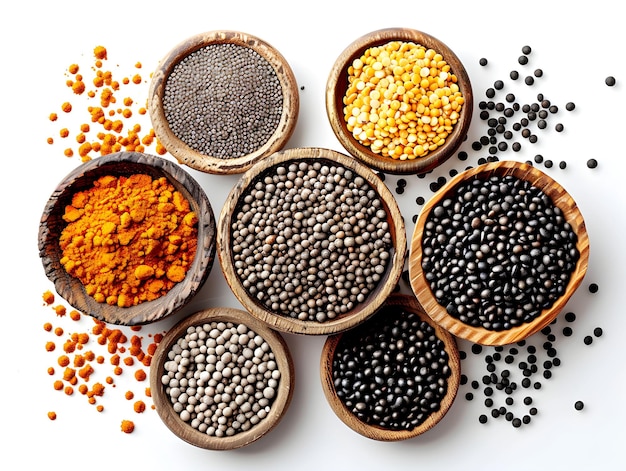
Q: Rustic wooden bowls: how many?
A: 7